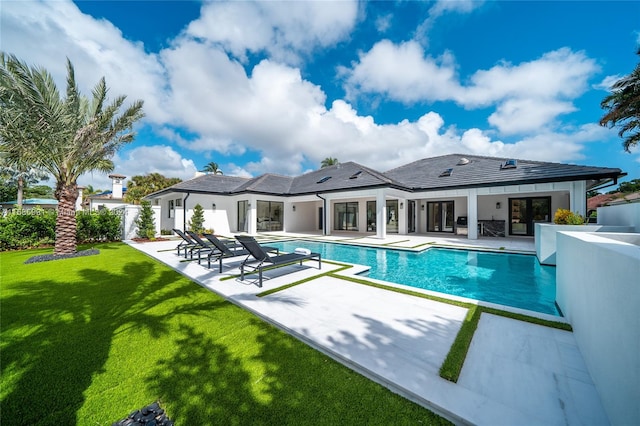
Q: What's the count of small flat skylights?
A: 4